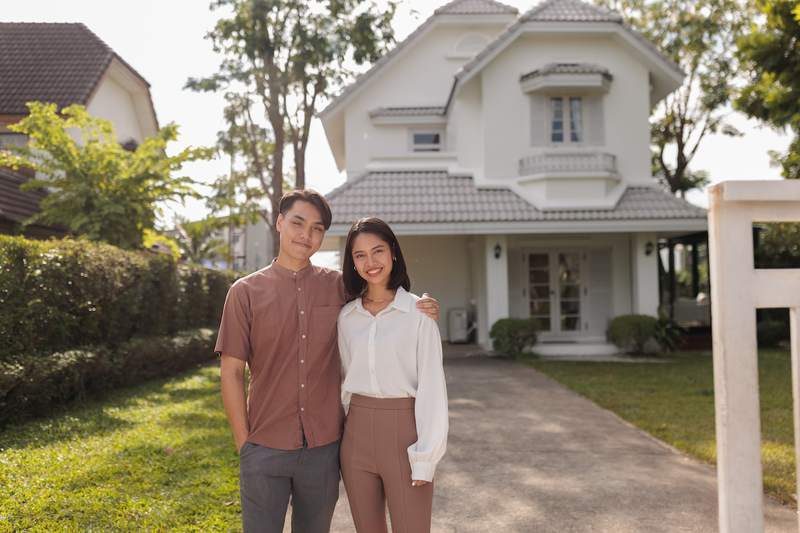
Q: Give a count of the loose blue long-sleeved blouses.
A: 0